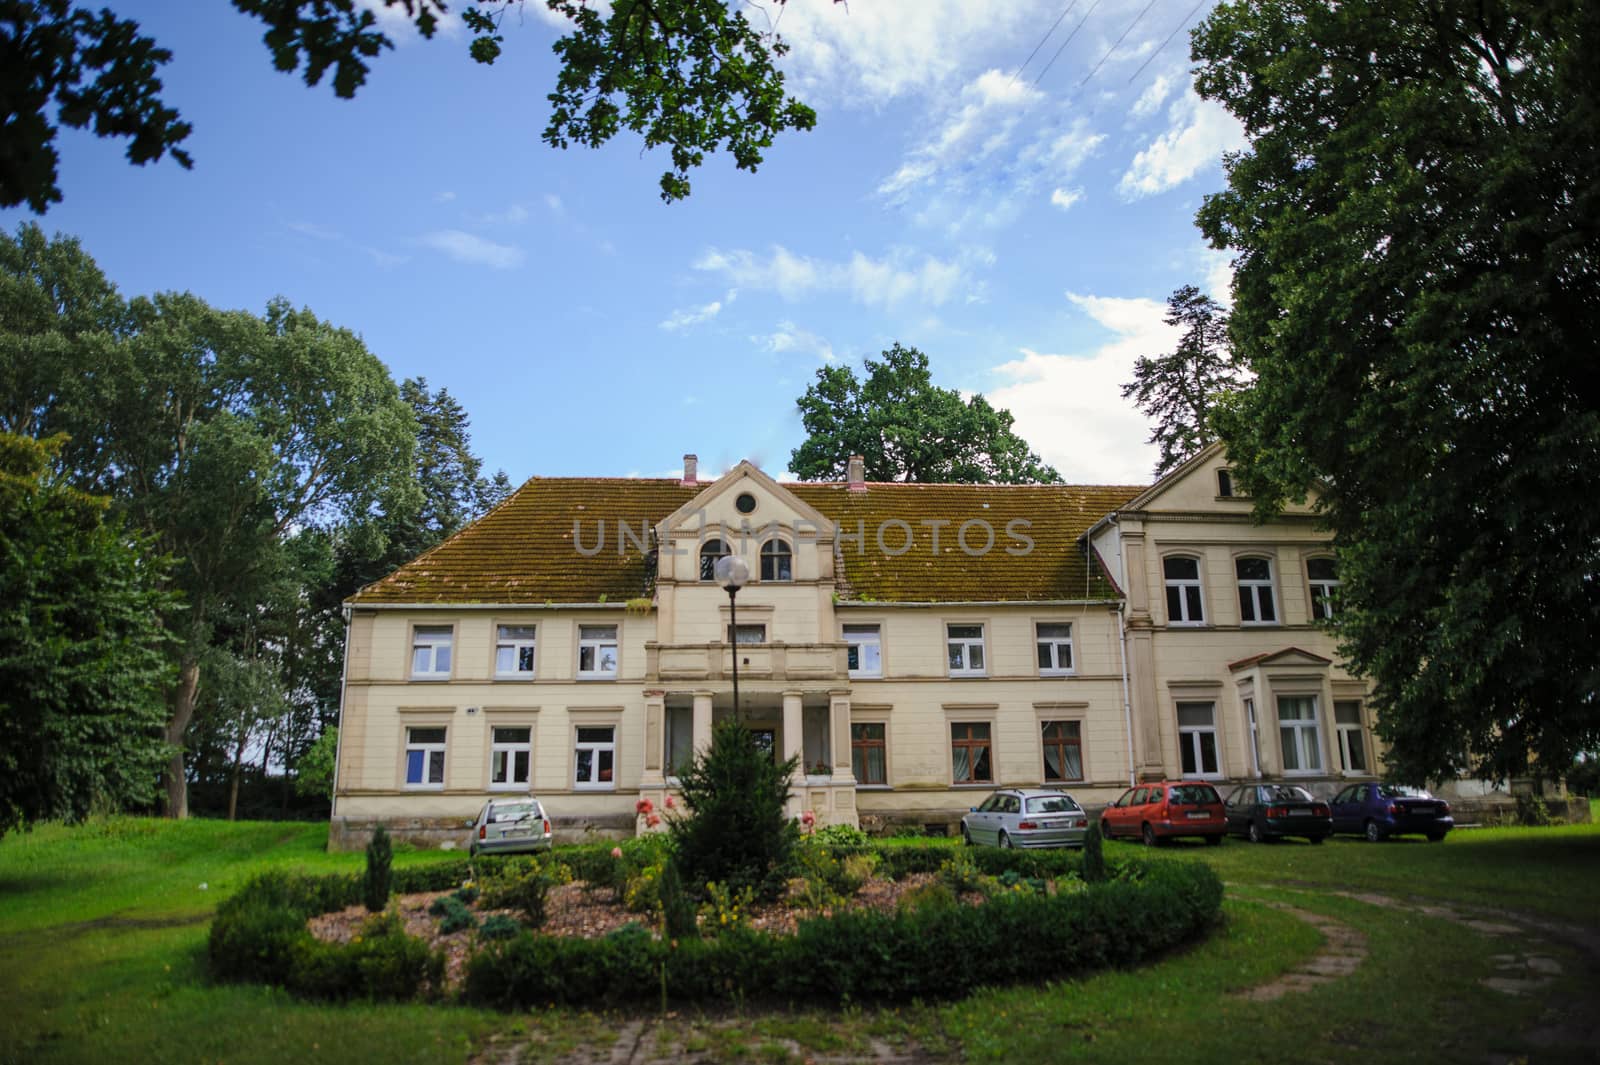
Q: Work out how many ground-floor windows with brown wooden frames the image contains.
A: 3